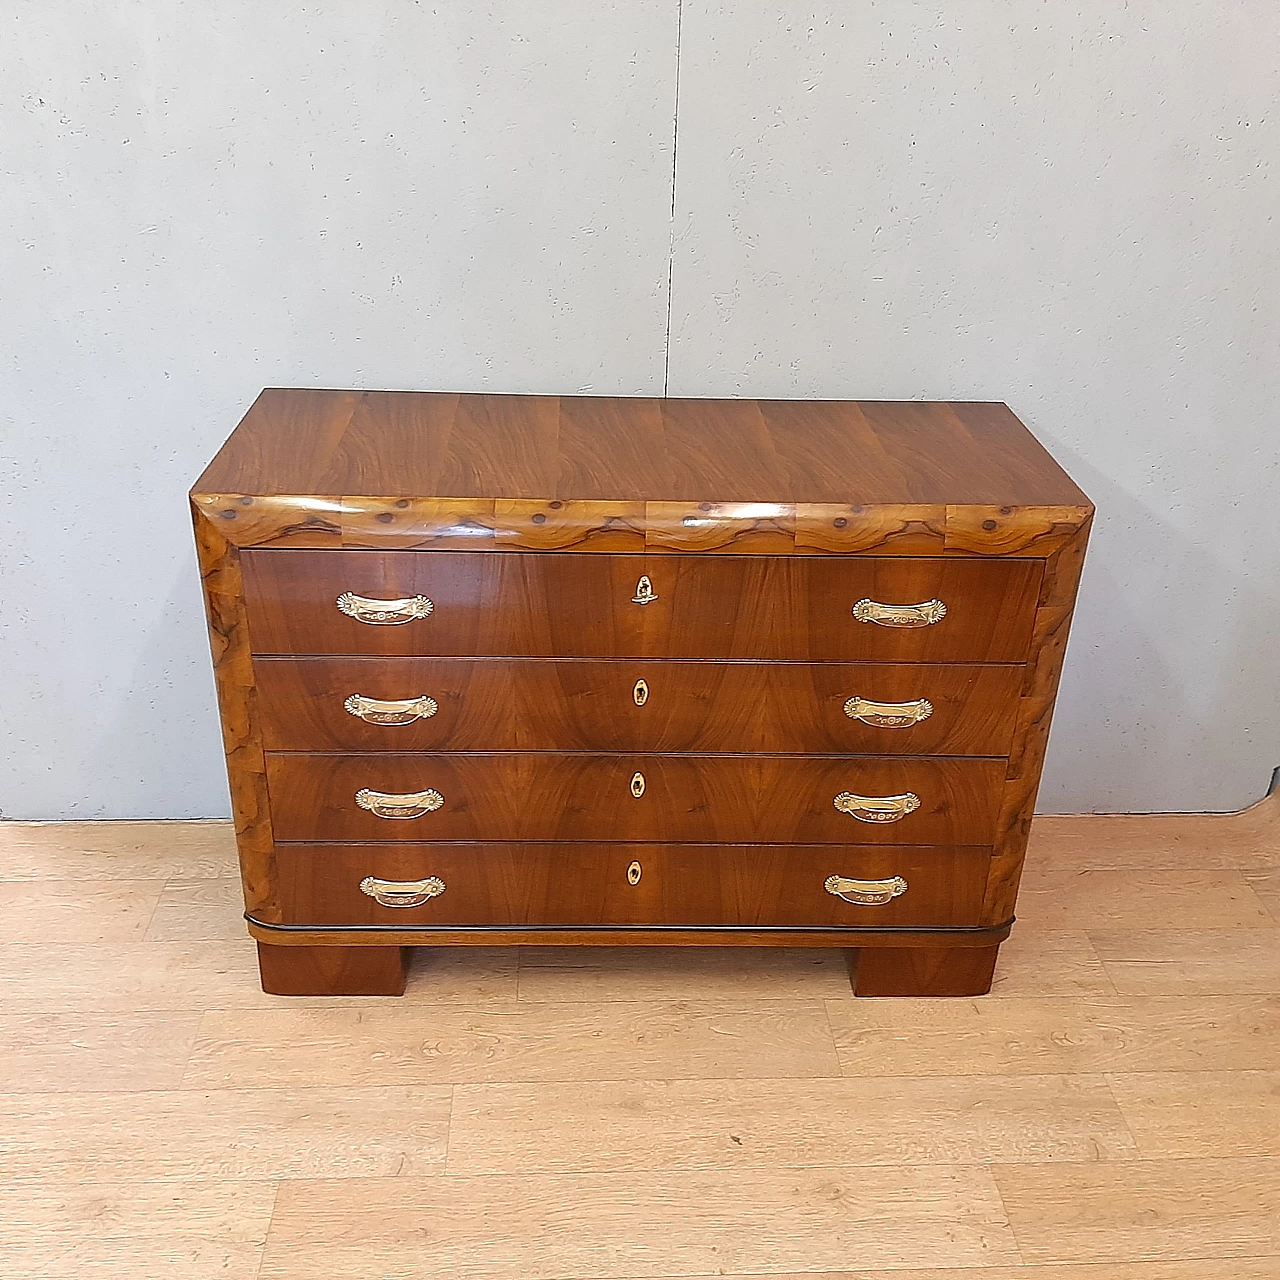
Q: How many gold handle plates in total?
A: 8